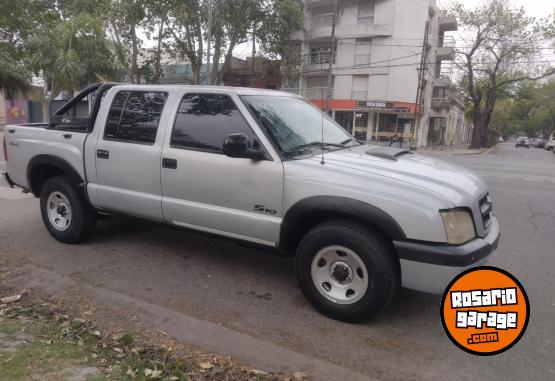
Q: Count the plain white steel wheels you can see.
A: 2